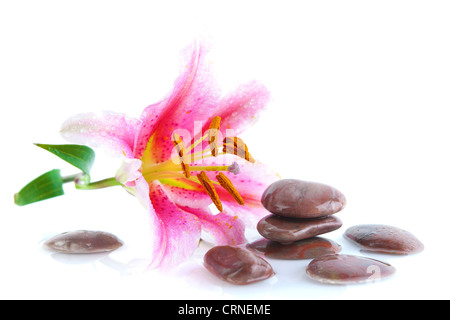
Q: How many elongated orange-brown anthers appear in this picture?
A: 6